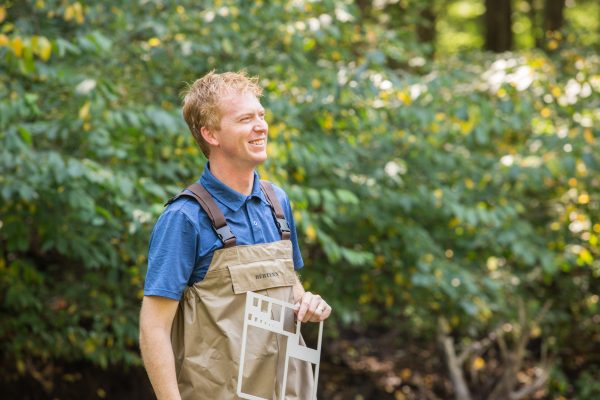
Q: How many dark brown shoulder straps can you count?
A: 2